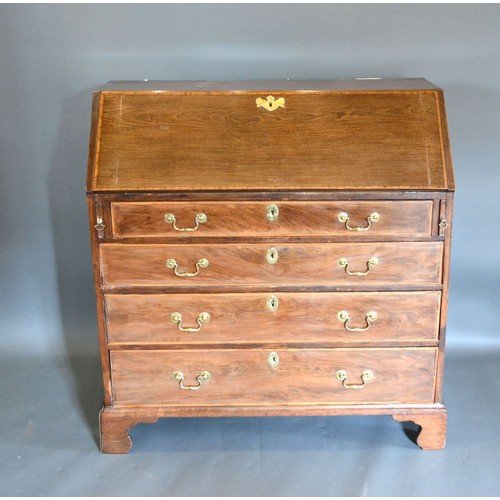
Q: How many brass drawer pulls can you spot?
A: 8